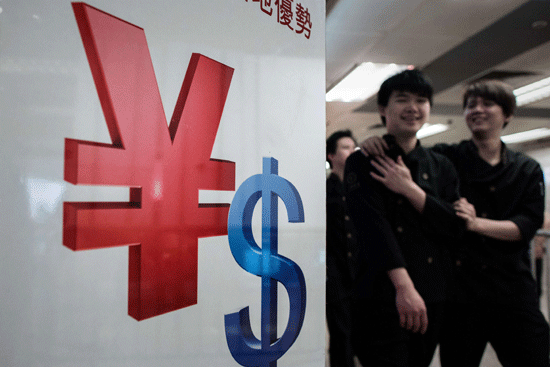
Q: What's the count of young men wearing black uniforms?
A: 3